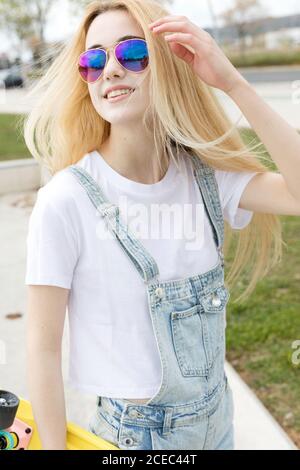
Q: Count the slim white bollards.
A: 0